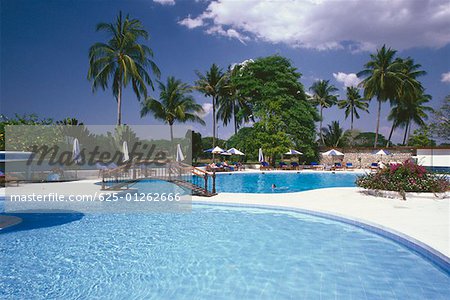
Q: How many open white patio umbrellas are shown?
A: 5